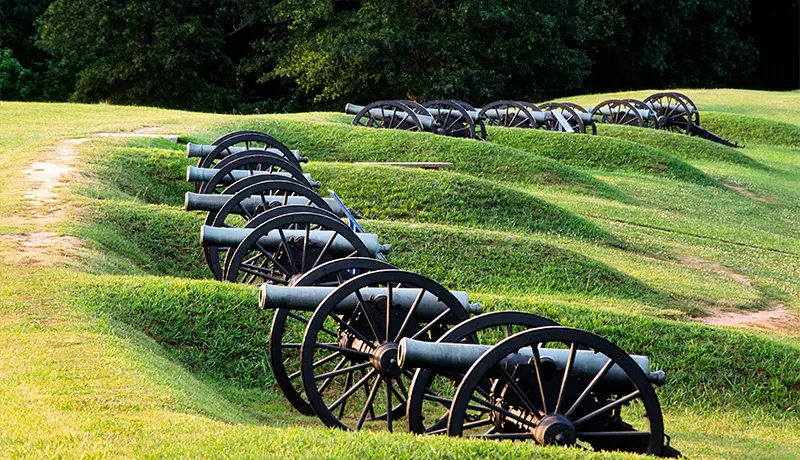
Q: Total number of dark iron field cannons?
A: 12